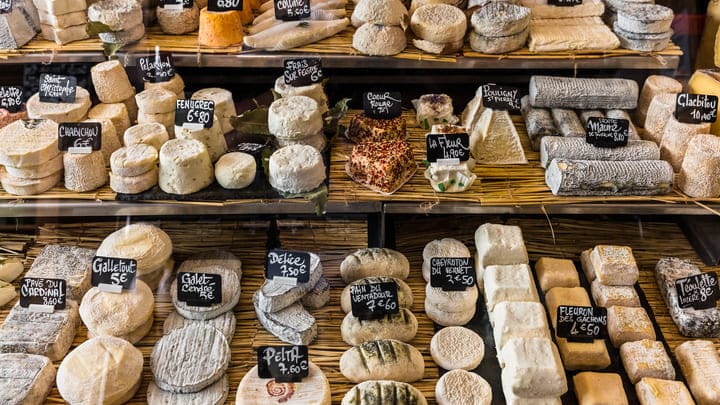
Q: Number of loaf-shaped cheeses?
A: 5